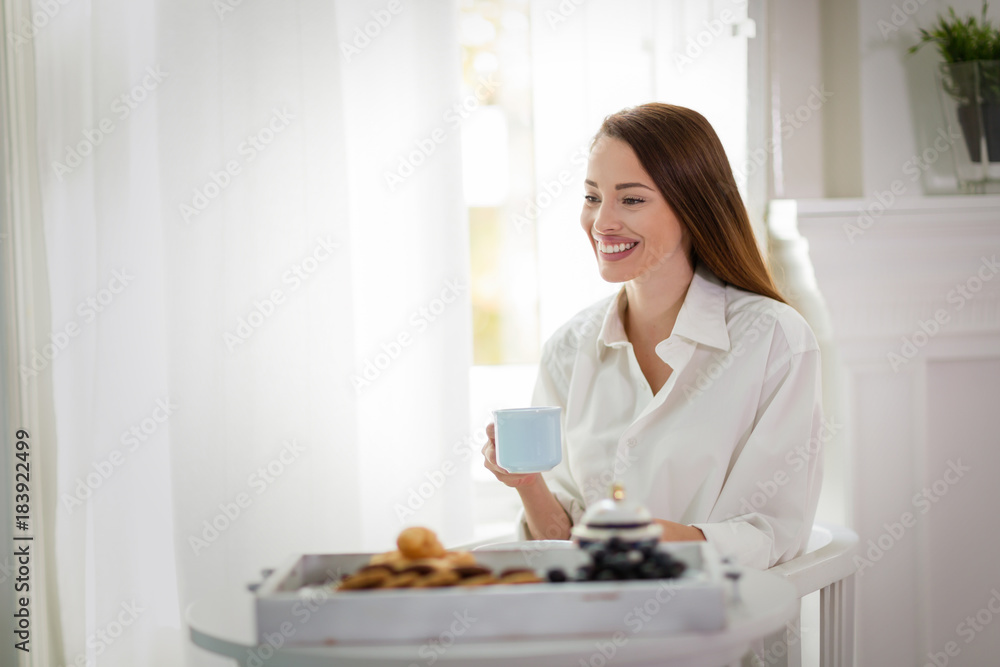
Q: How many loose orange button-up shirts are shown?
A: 0